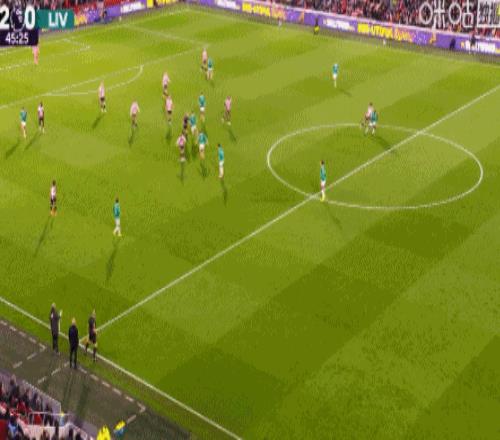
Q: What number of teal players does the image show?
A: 10